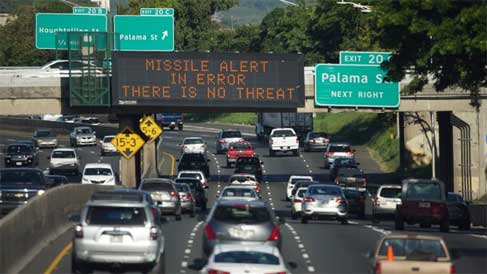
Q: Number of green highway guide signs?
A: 3